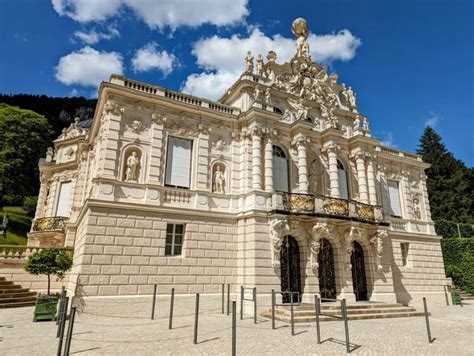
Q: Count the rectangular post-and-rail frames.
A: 3